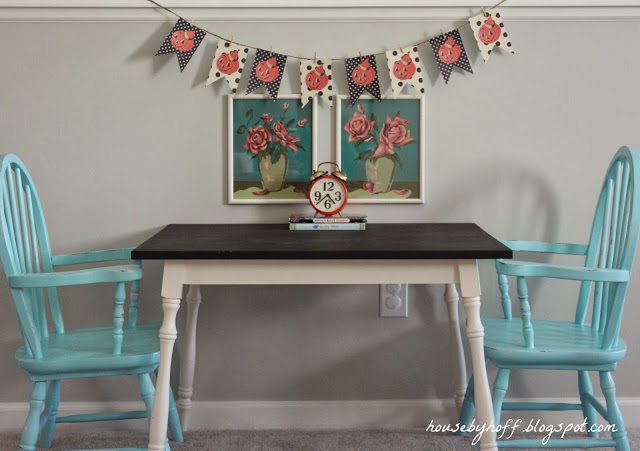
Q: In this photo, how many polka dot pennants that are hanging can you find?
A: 8